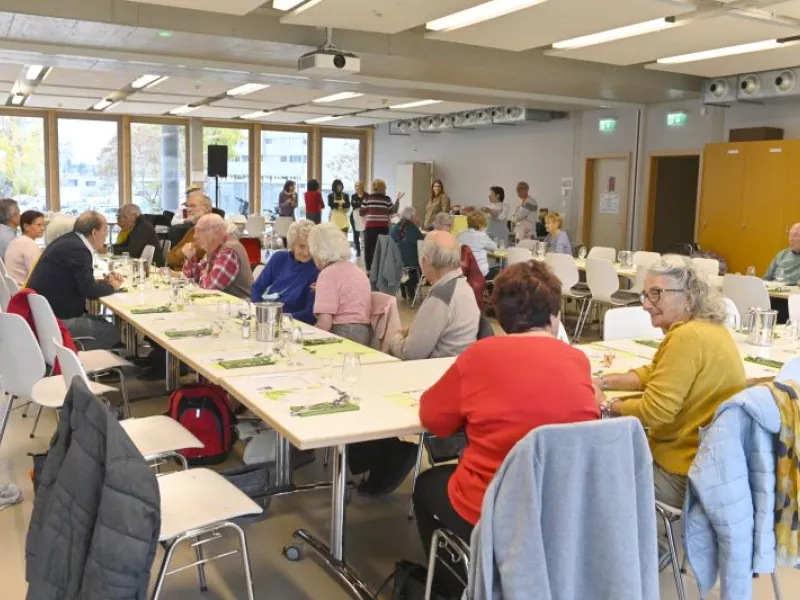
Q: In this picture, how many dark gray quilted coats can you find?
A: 1